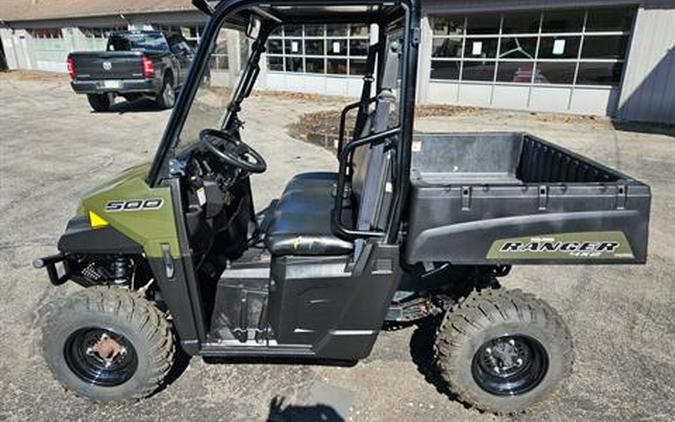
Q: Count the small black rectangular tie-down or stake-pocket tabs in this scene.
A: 3